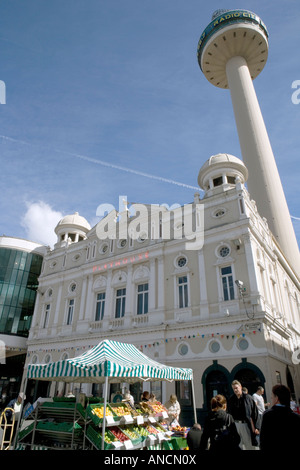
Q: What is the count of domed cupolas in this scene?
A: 2